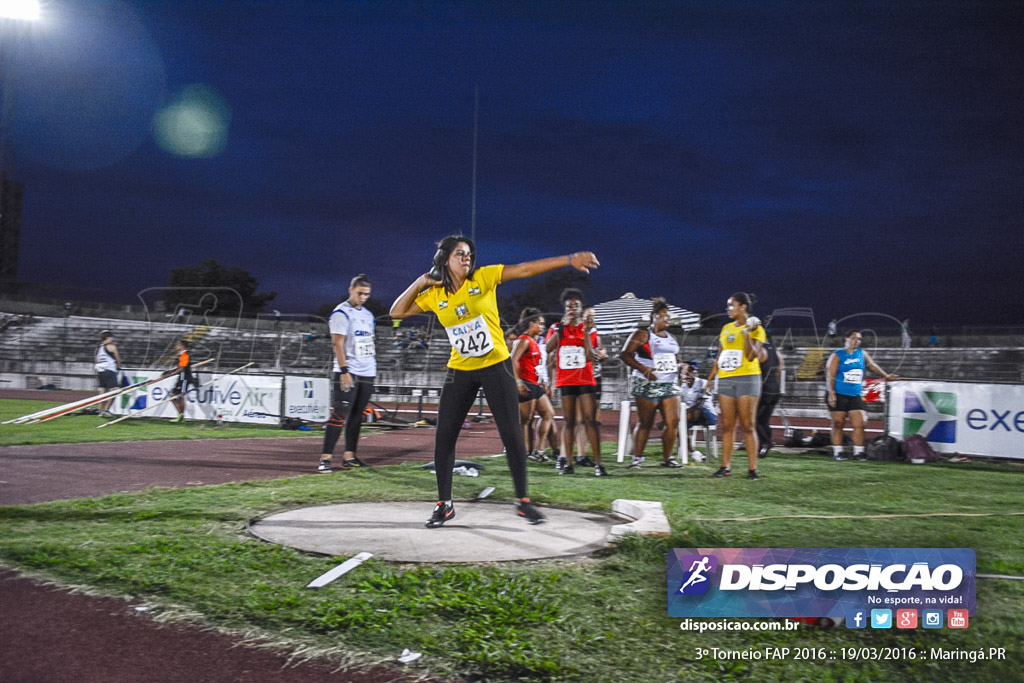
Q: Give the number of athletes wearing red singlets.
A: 2